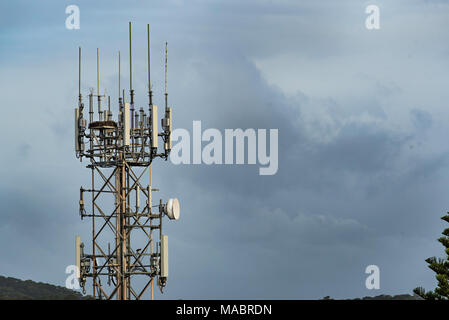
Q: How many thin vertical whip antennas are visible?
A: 6